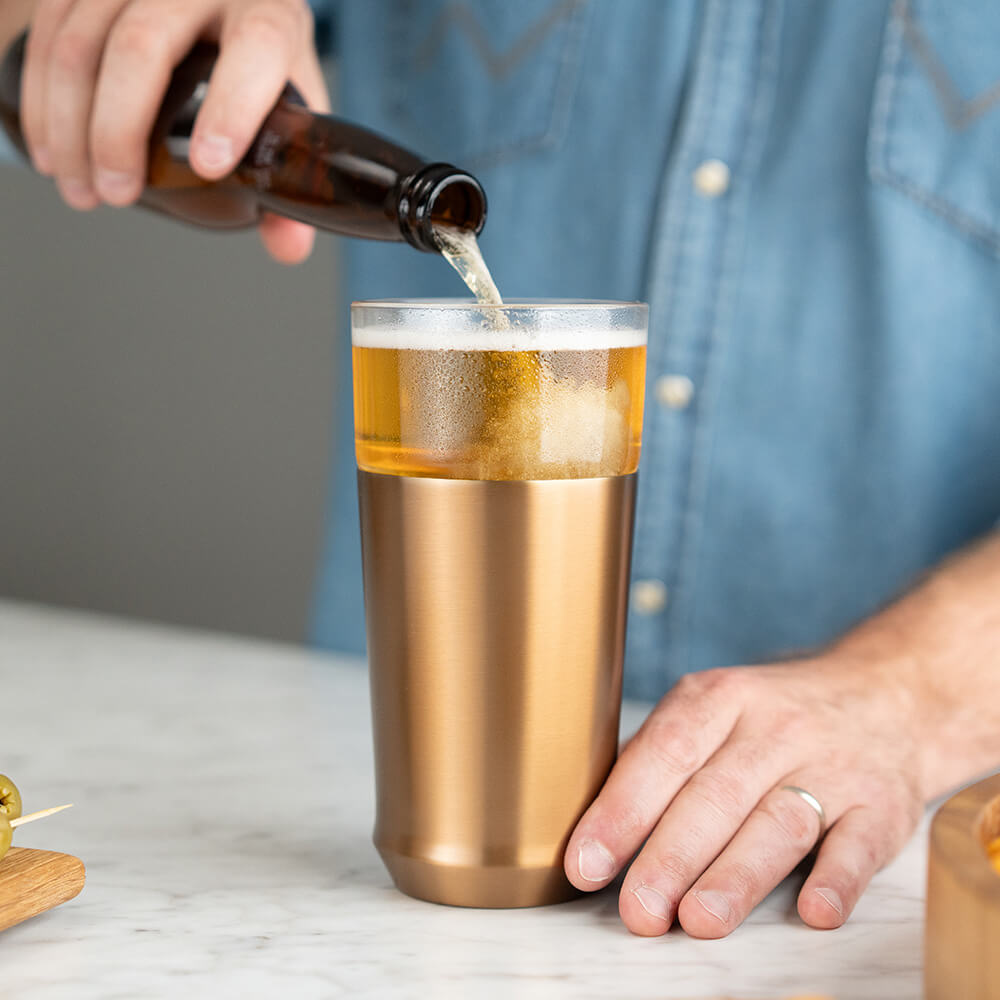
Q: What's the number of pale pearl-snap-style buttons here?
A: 3